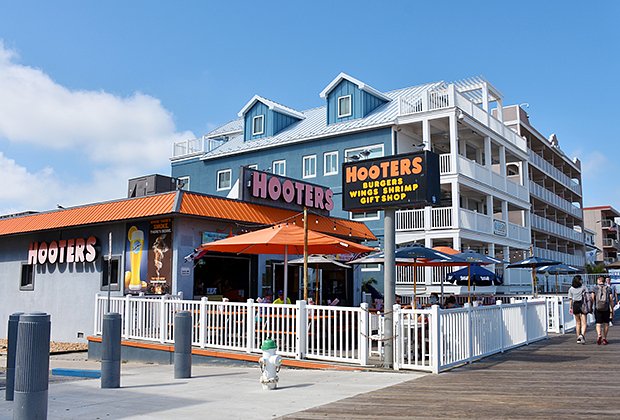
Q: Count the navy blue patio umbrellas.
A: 5